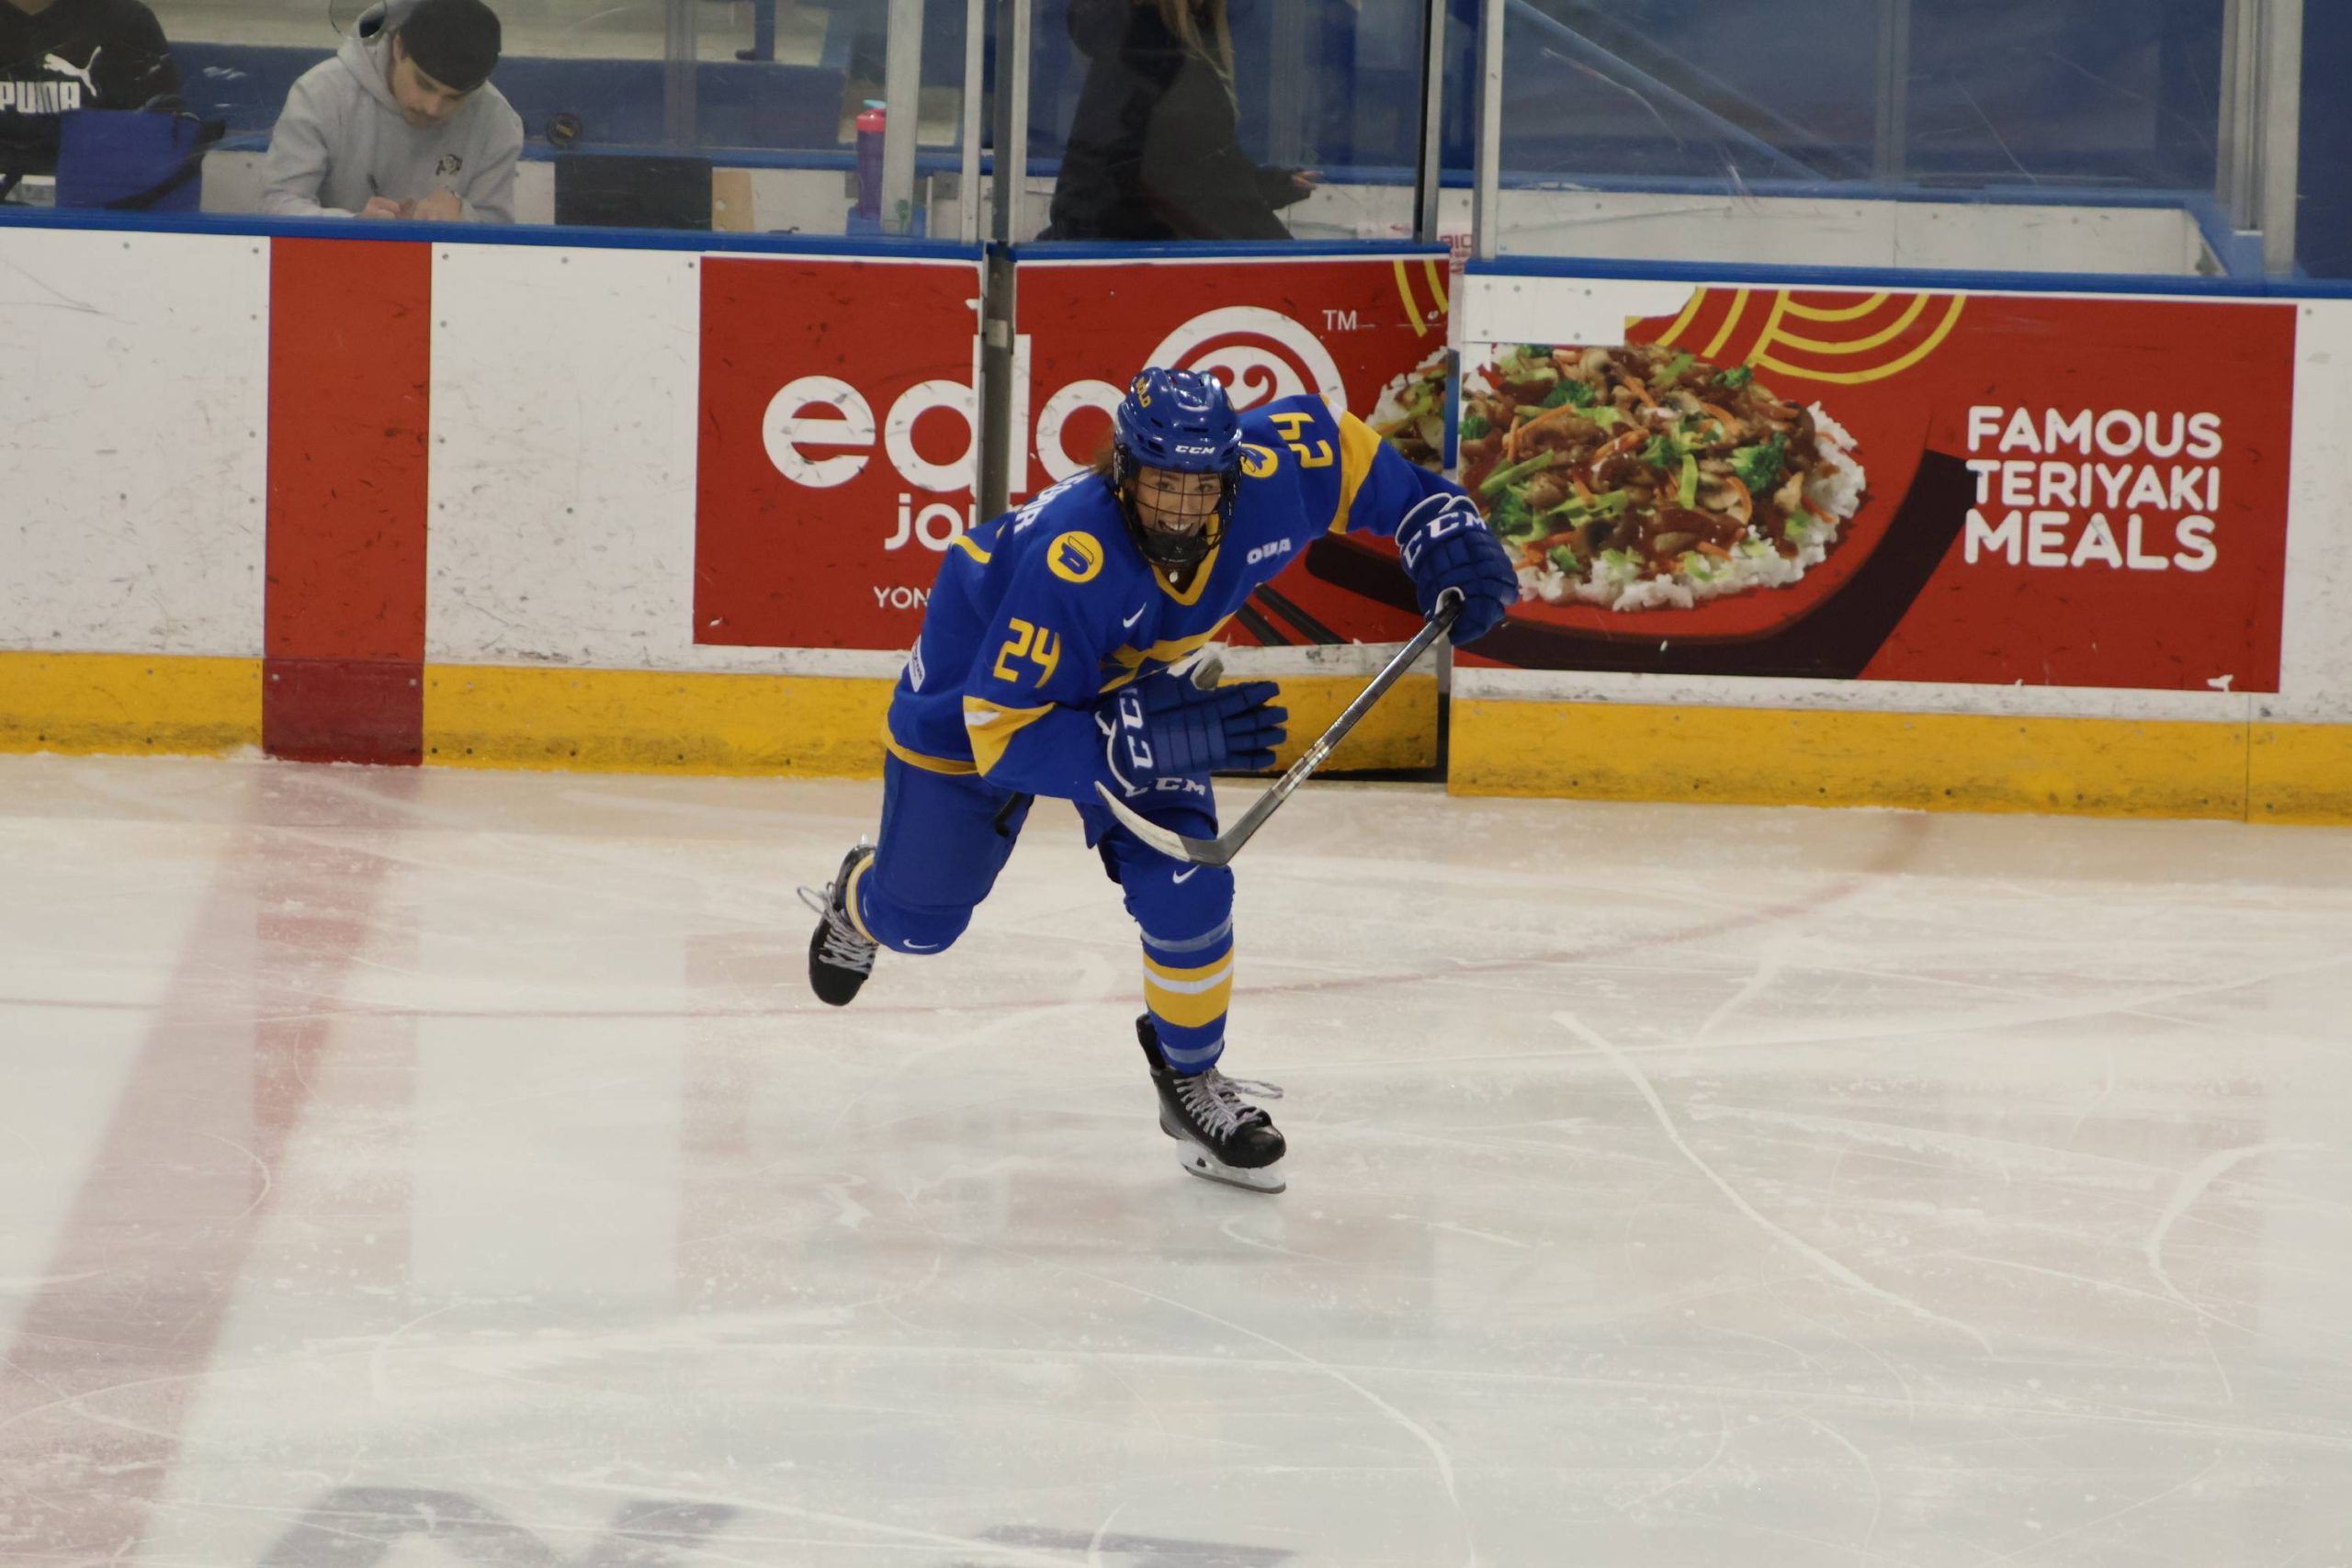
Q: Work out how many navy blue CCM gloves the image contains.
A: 2